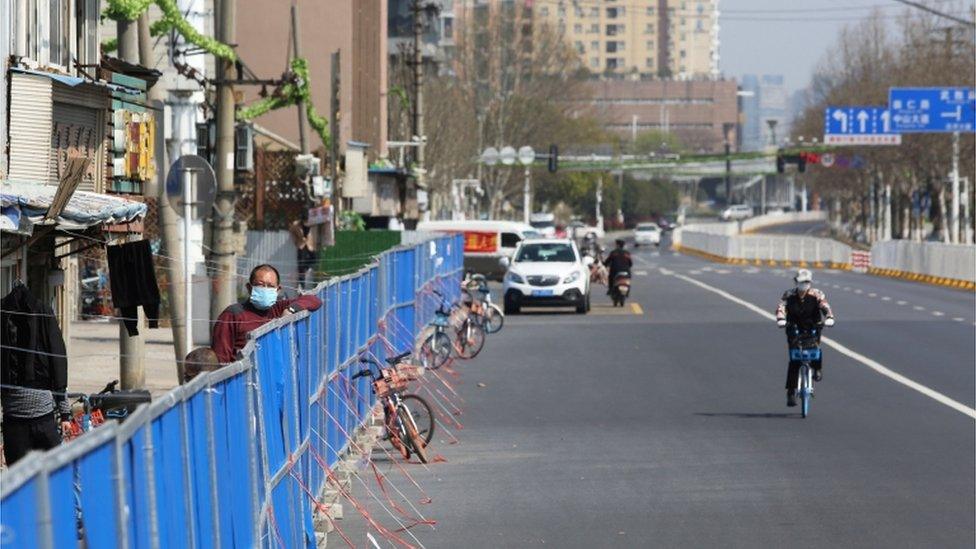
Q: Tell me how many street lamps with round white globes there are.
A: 3